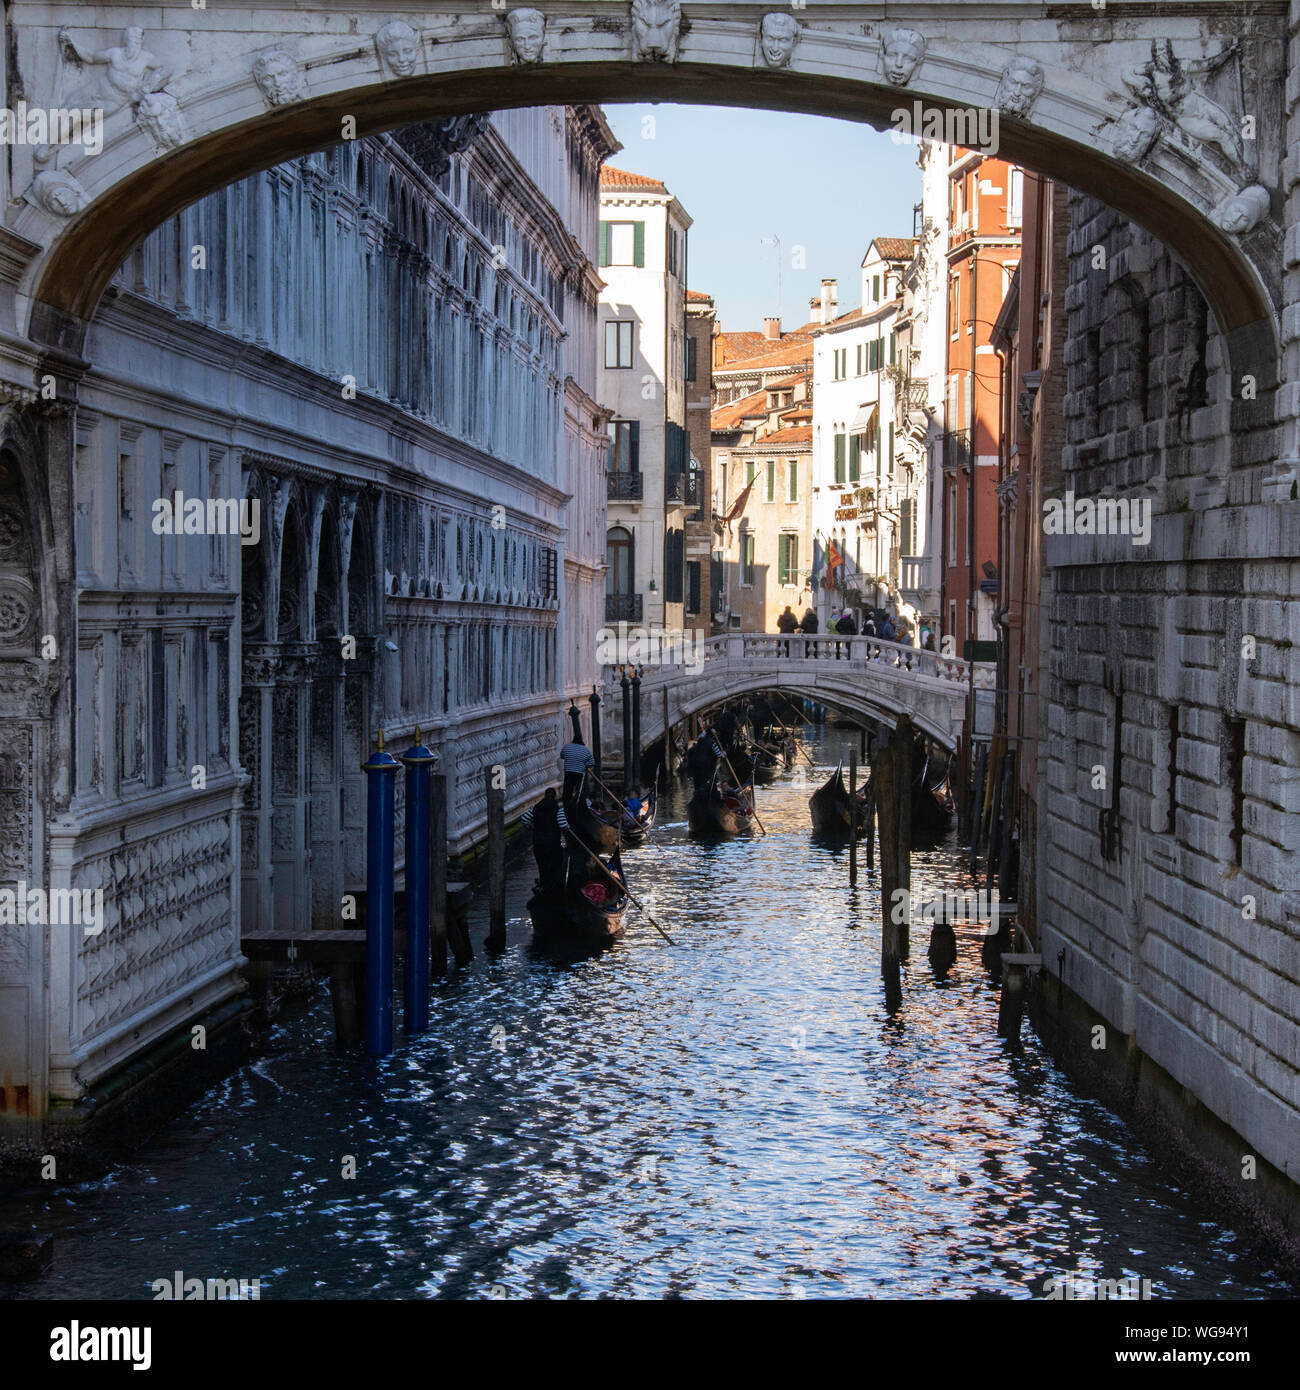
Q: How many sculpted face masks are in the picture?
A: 11